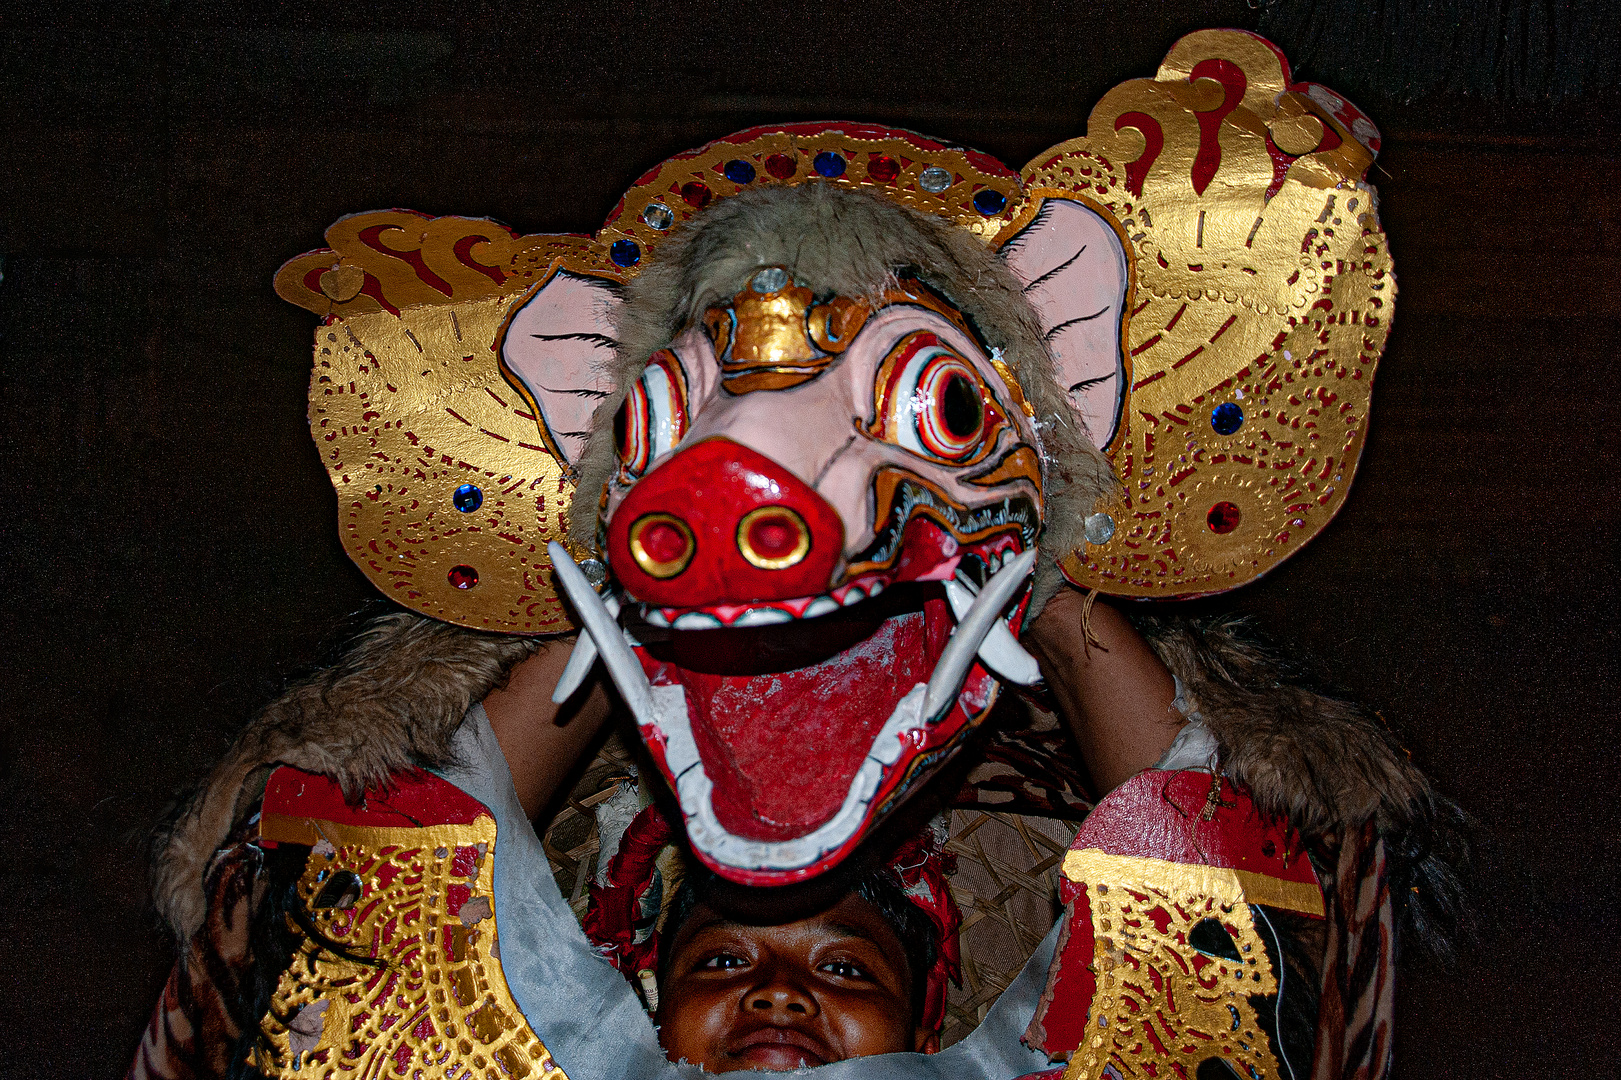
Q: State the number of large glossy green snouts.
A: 0